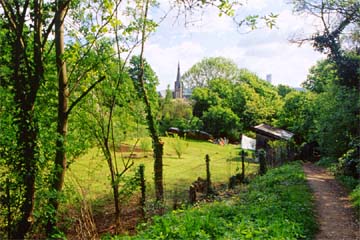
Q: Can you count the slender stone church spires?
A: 1